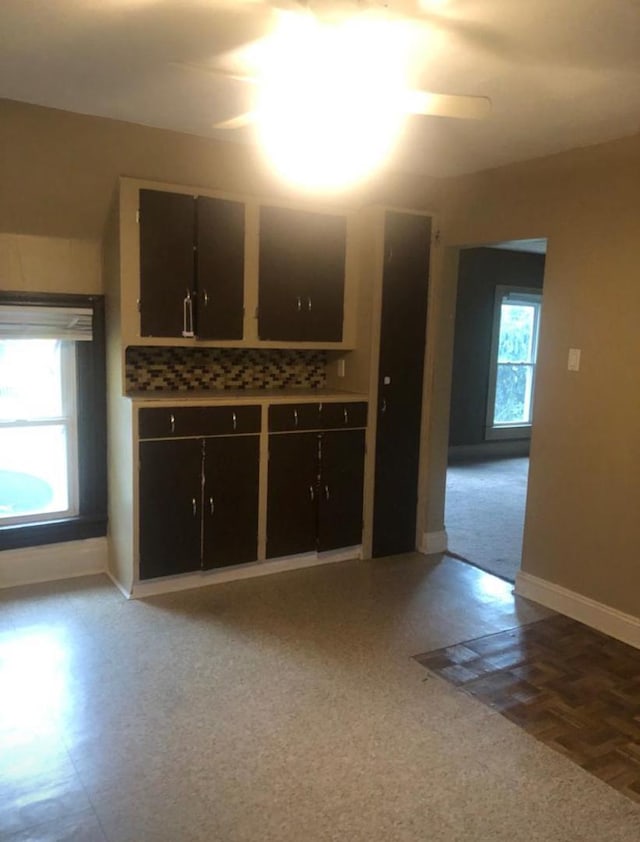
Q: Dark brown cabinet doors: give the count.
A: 9